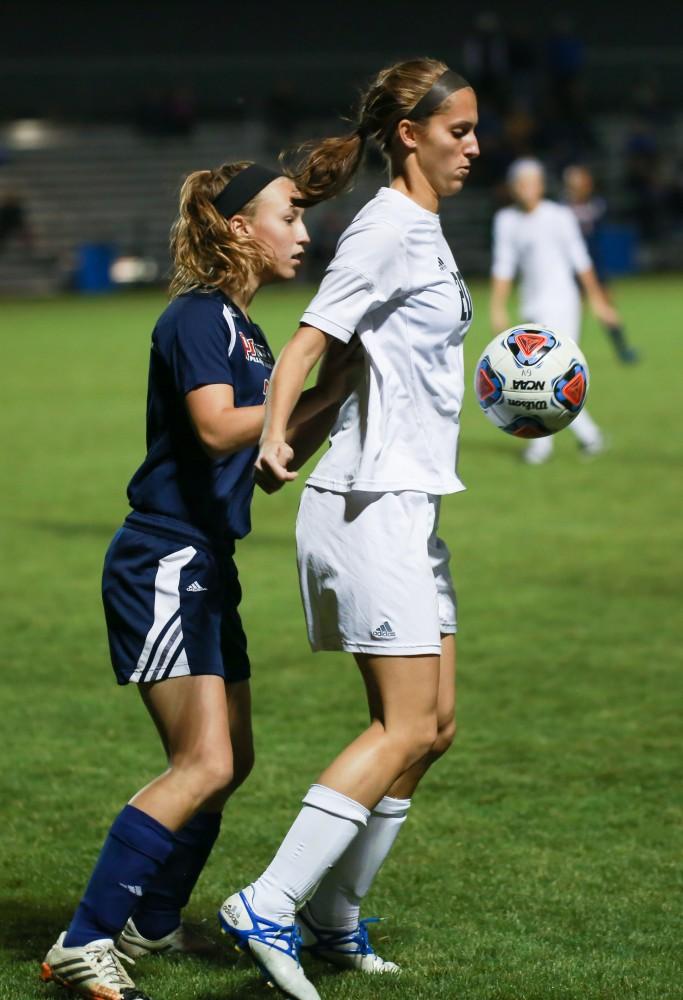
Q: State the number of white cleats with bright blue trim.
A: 2